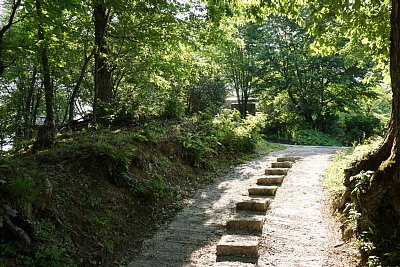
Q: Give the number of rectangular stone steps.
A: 8